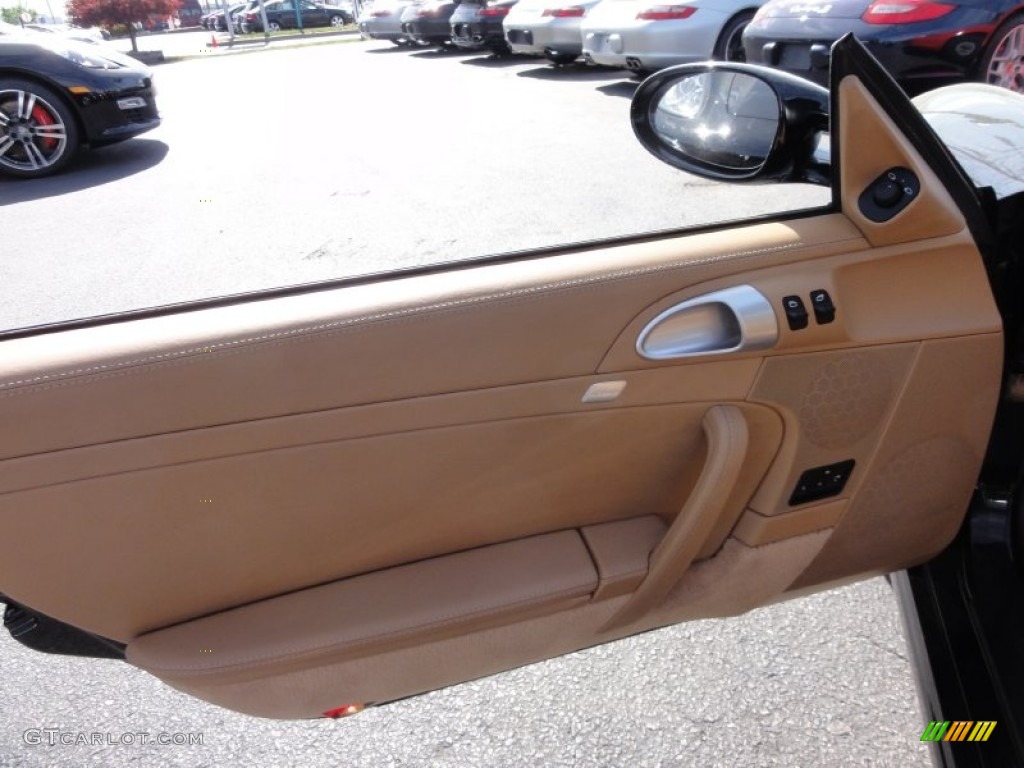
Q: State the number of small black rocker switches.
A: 2